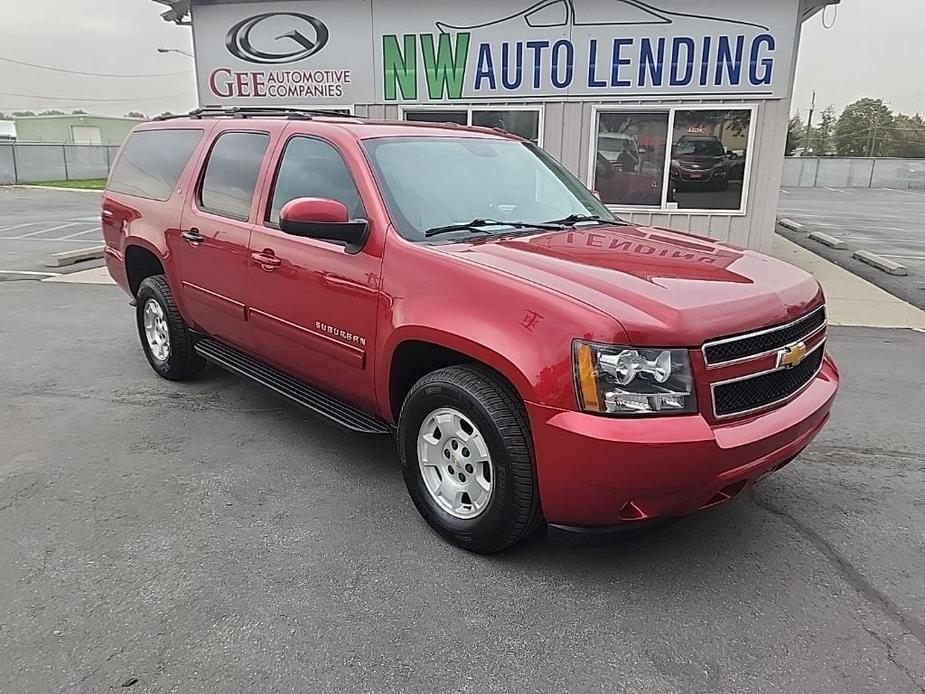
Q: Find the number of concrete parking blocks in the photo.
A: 4